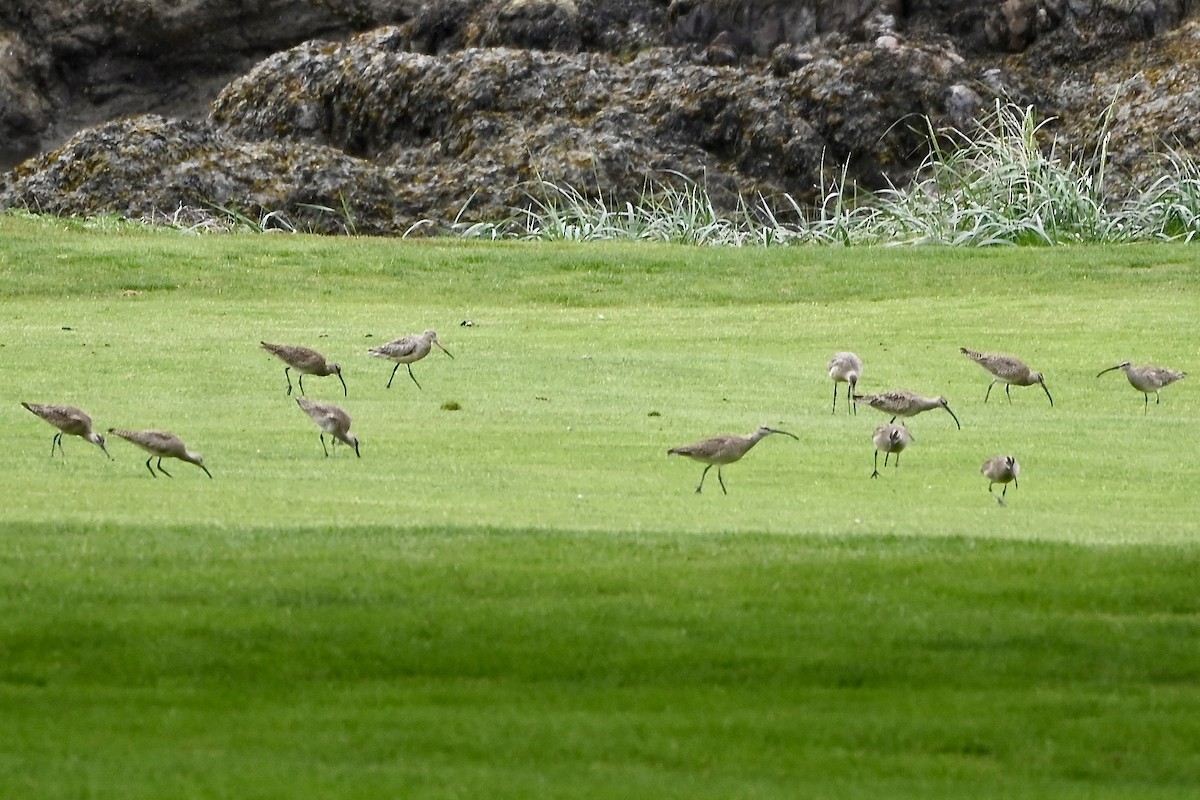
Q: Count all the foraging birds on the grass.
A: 12